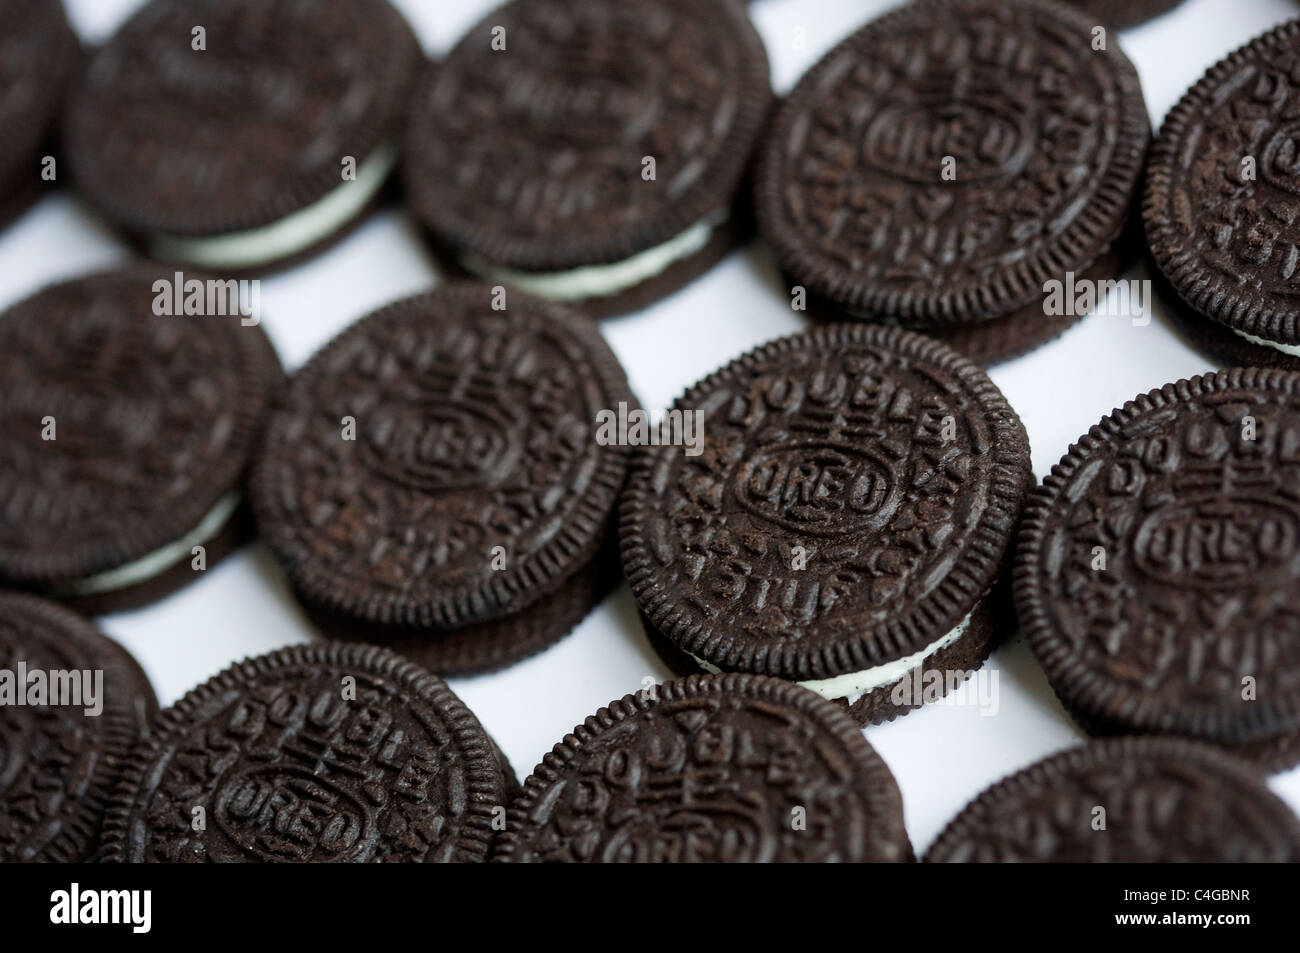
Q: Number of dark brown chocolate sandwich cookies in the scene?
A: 14